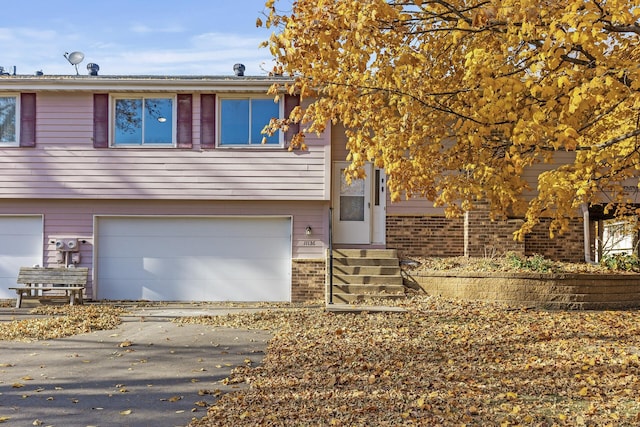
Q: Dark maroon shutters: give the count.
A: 5